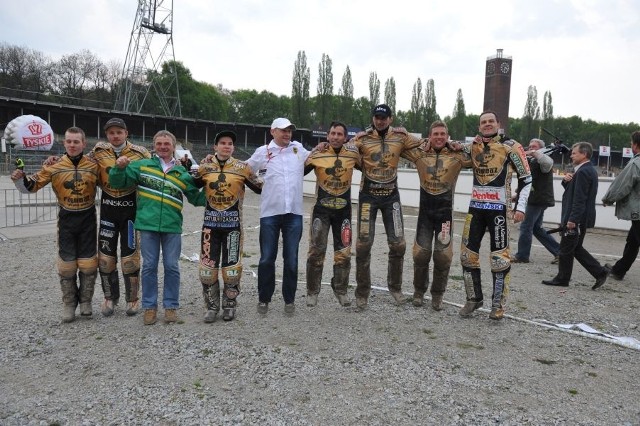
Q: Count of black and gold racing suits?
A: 7